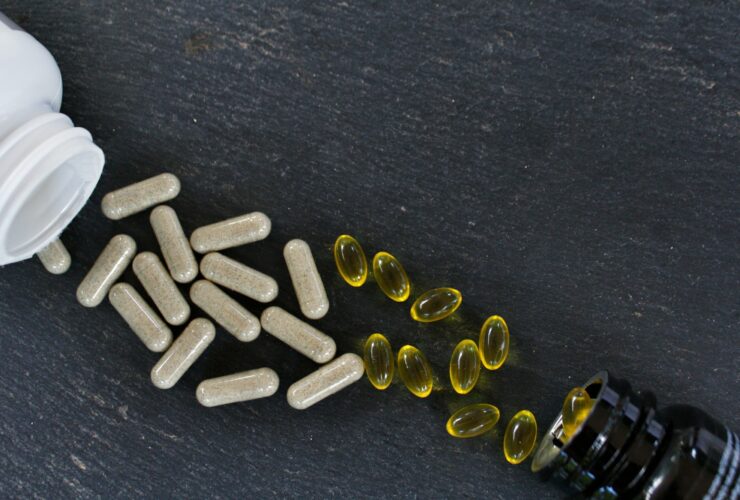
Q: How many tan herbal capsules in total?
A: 14